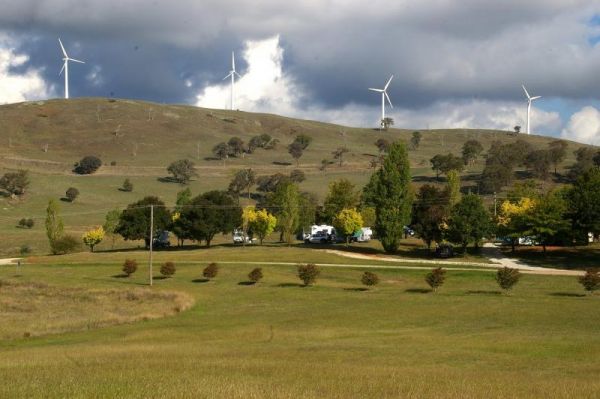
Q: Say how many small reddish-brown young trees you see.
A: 9